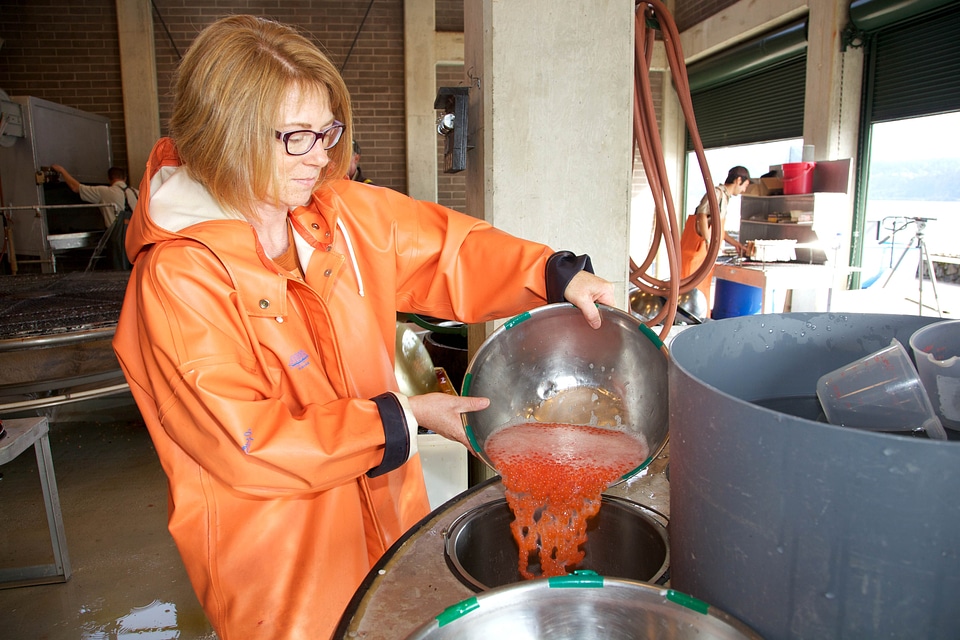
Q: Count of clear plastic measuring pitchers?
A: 2